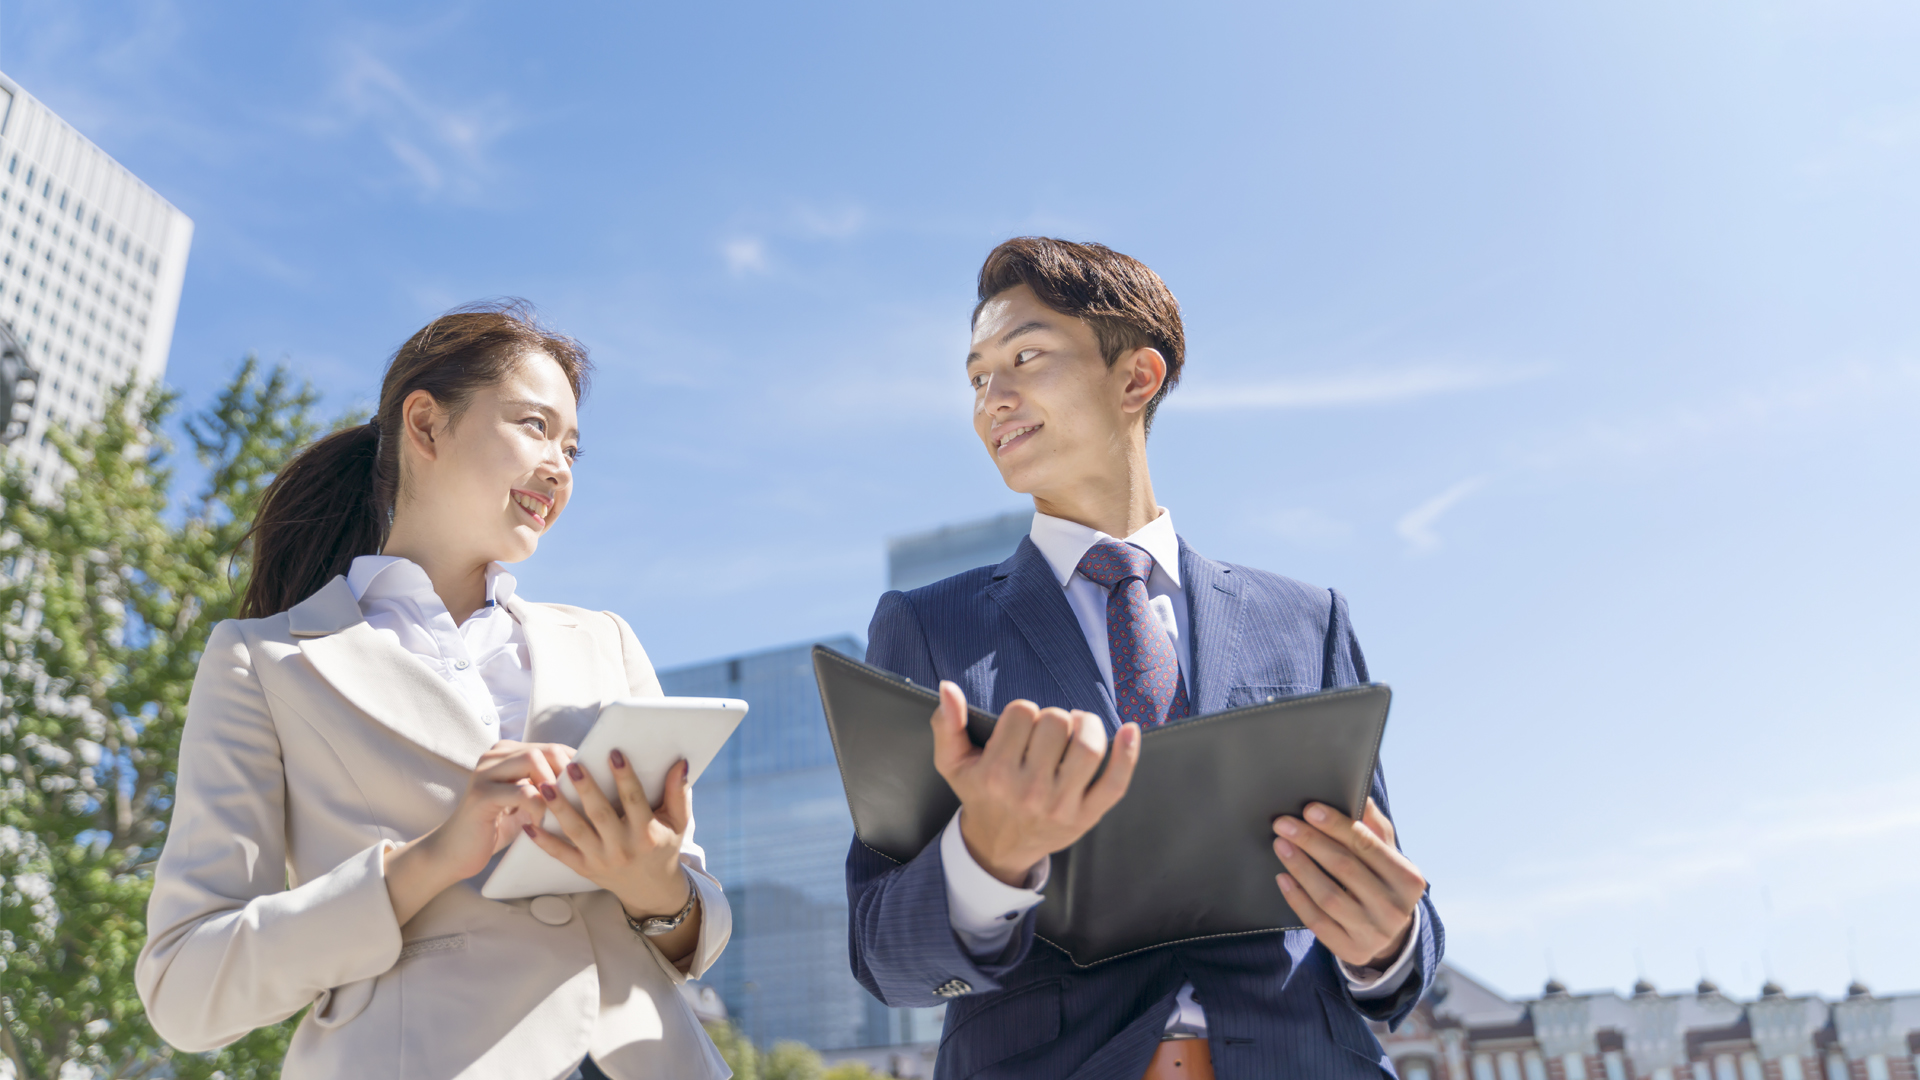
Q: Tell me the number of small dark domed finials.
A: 5